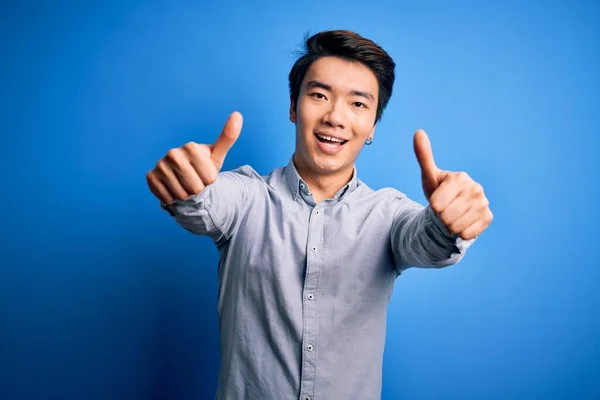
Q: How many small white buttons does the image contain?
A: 6